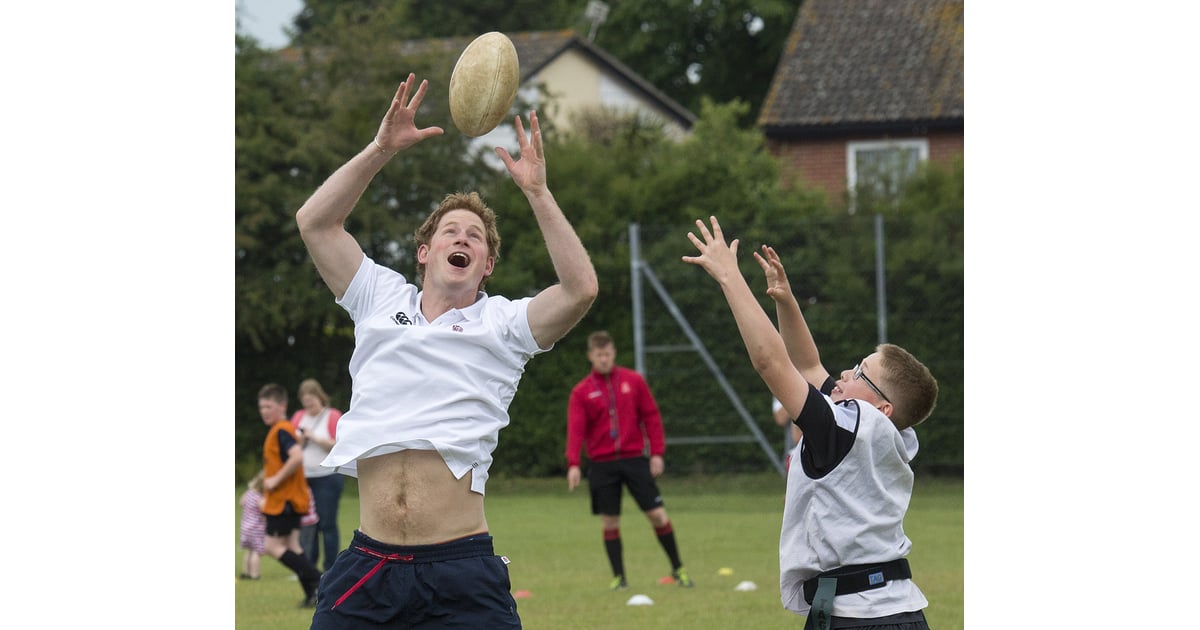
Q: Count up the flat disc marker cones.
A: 5